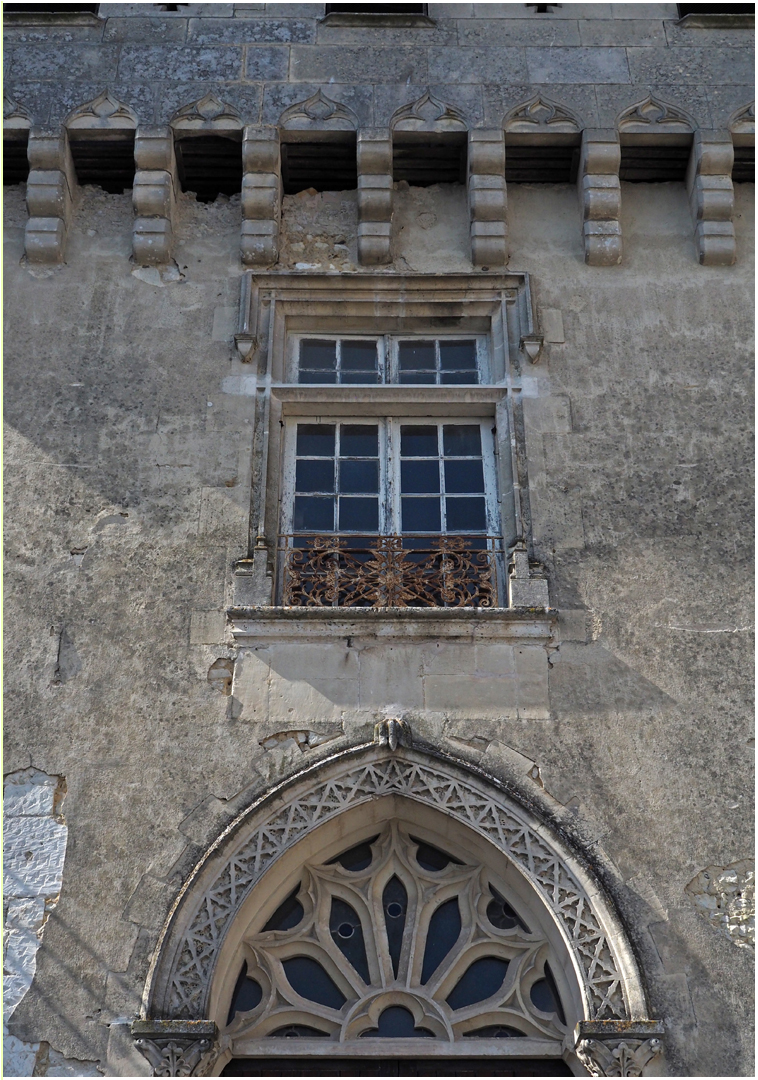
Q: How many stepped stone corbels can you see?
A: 7